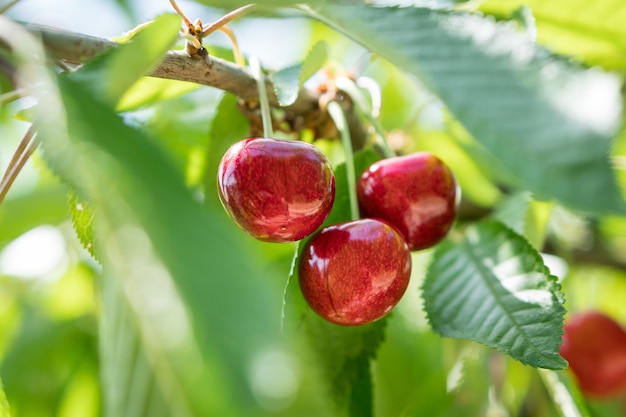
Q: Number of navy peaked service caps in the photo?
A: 0